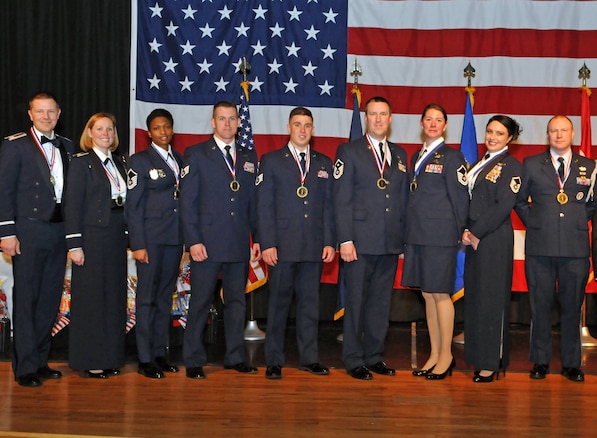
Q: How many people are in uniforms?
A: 9